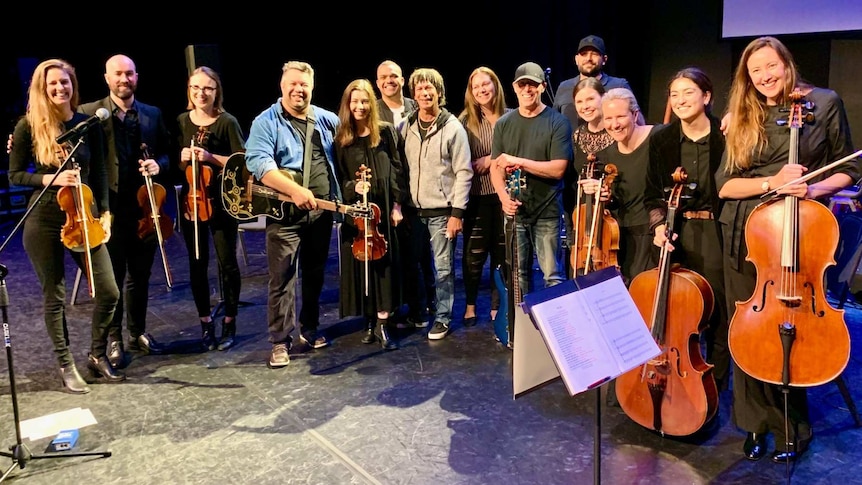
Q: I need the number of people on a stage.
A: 14